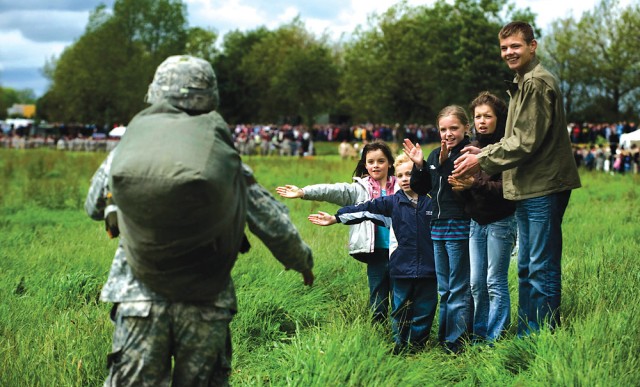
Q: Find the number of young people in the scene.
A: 5